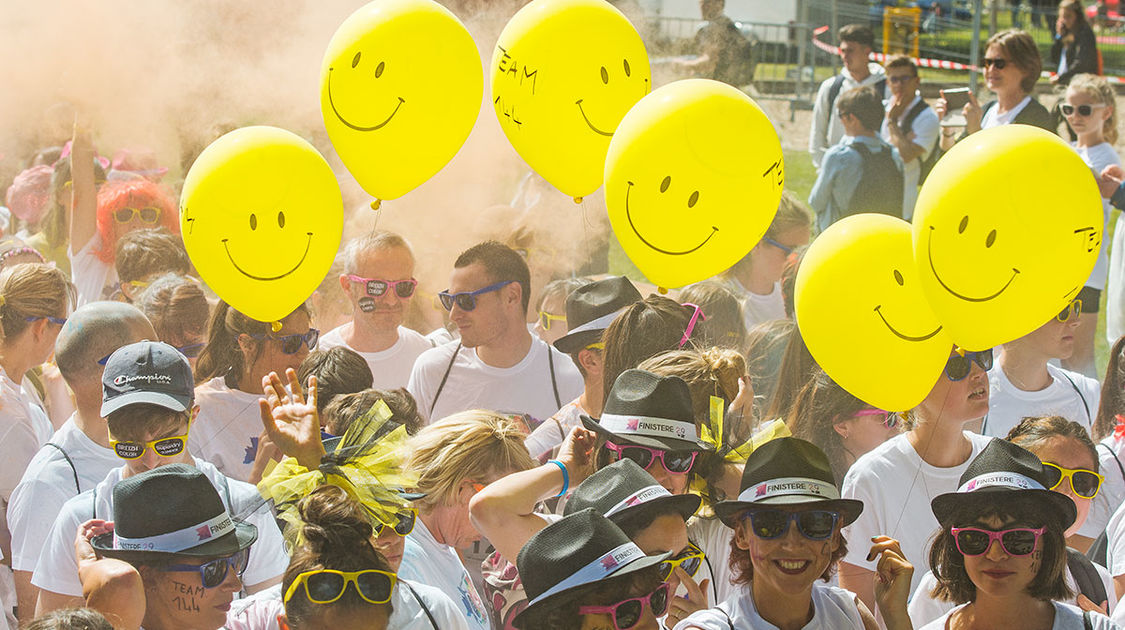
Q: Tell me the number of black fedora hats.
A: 7